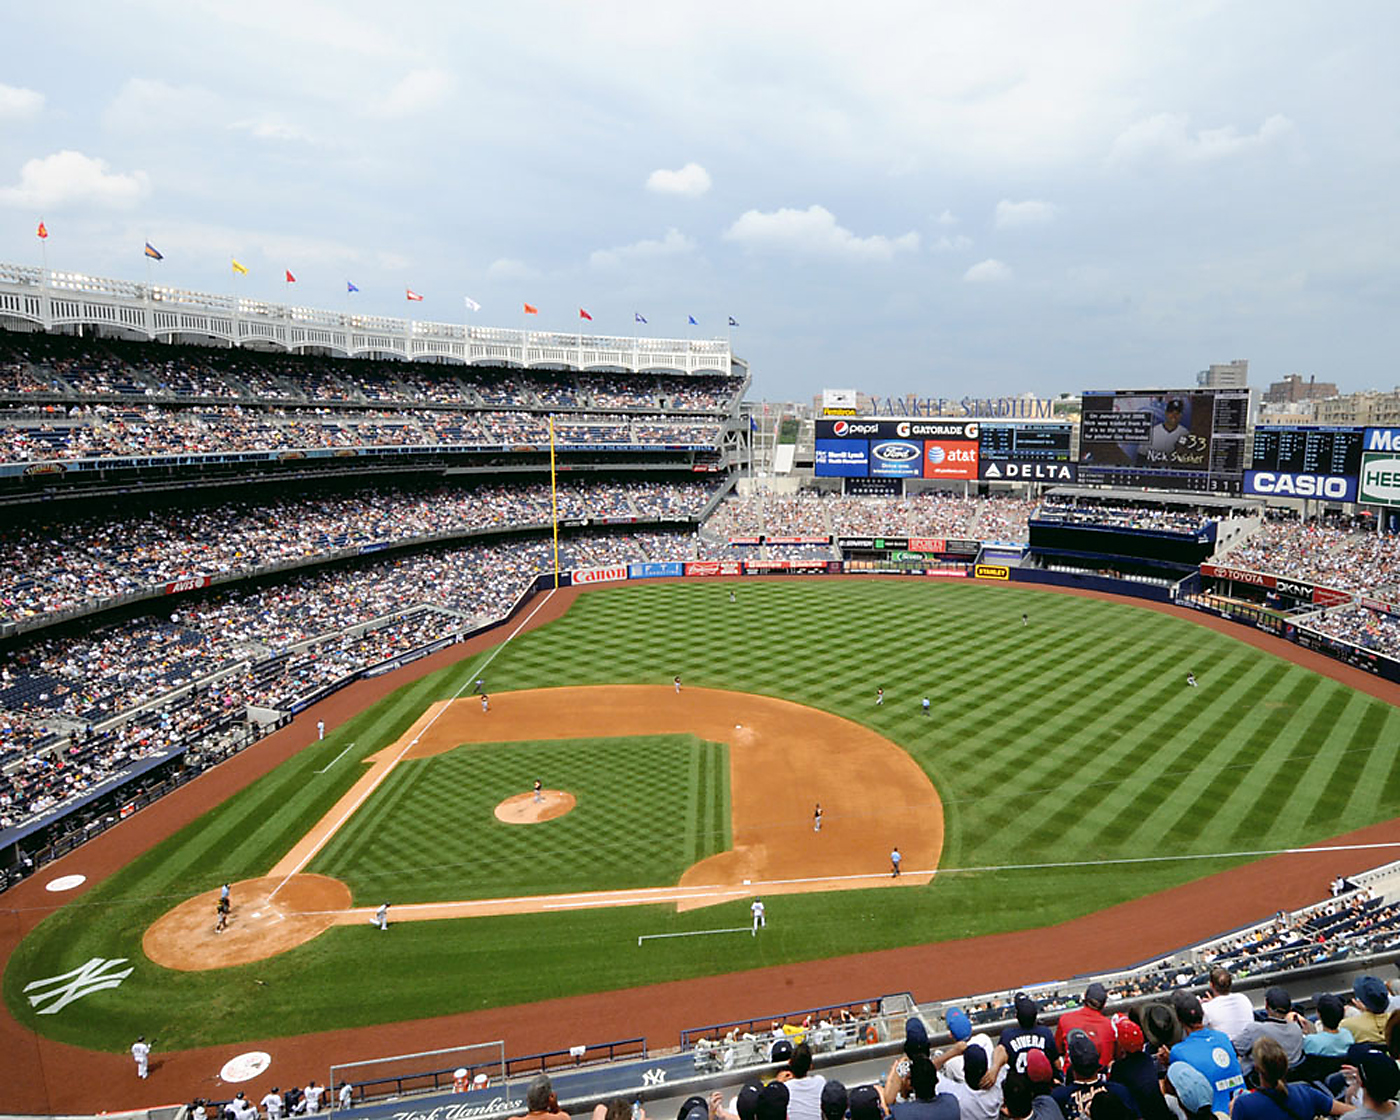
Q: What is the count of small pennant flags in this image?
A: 12